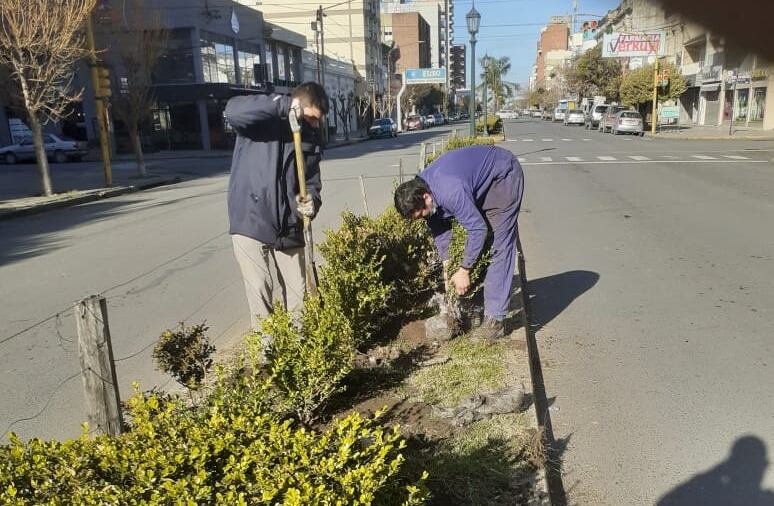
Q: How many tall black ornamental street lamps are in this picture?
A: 2